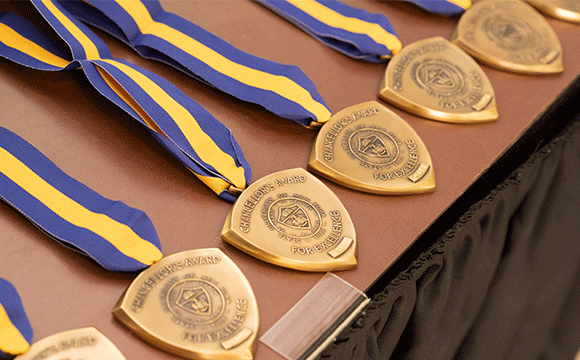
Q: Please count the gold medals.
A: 7